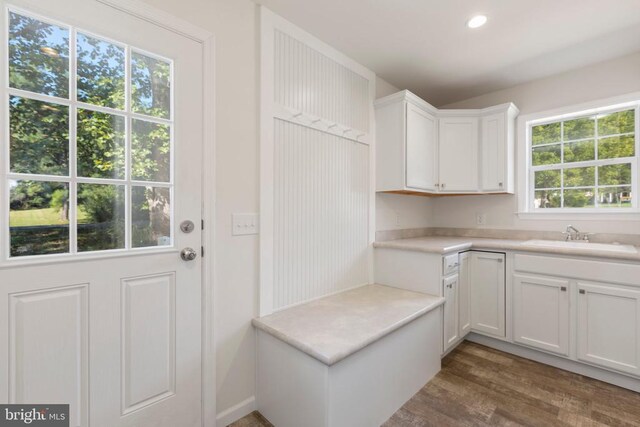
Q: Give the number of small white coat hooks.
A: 5